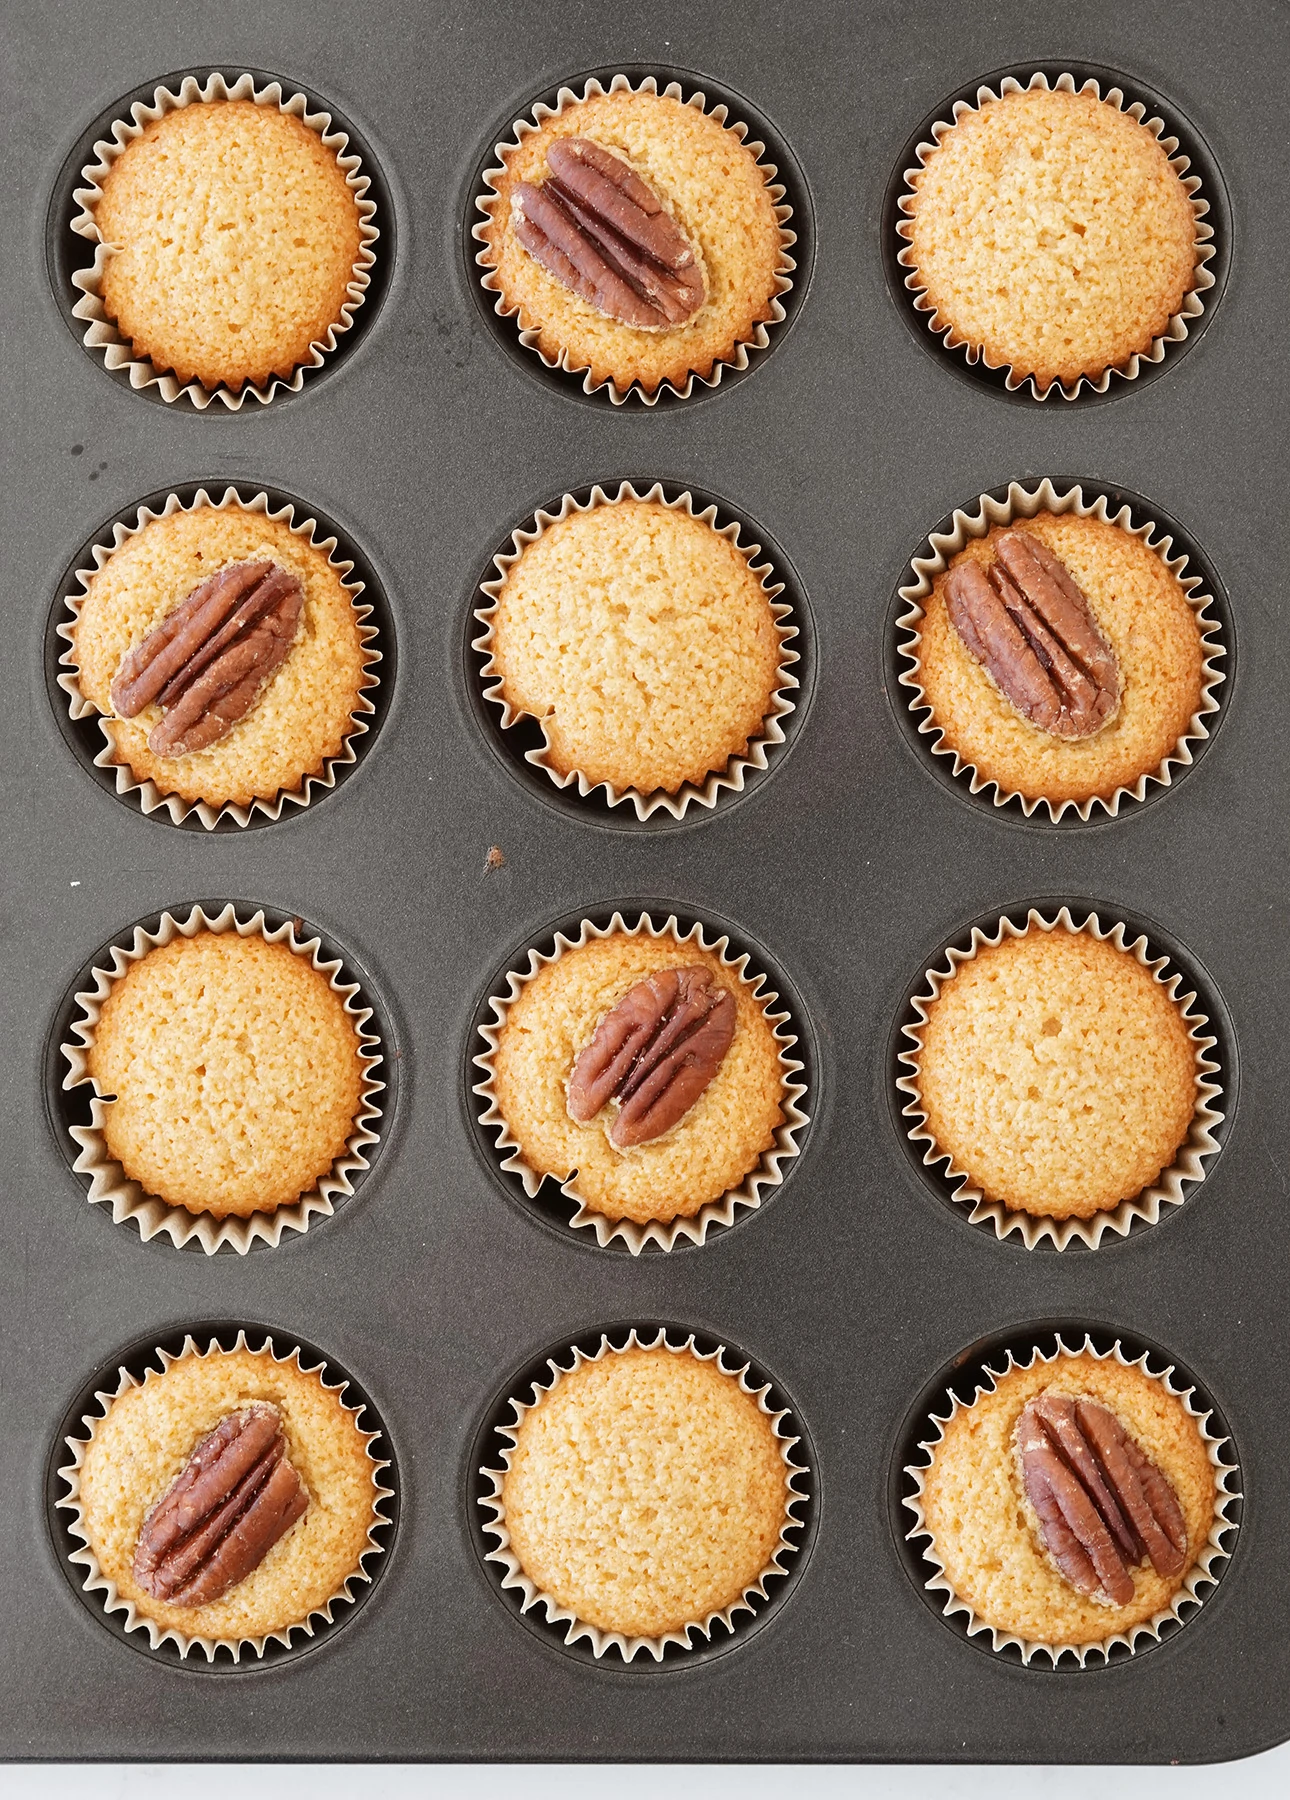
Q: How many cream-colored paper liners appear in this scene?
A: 12